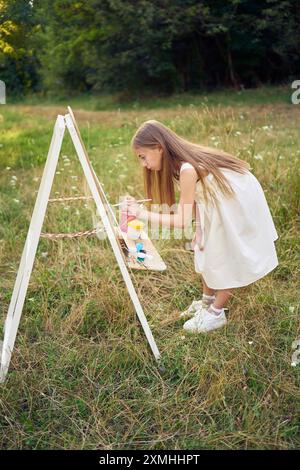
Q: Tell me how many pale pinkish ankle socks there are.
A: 2